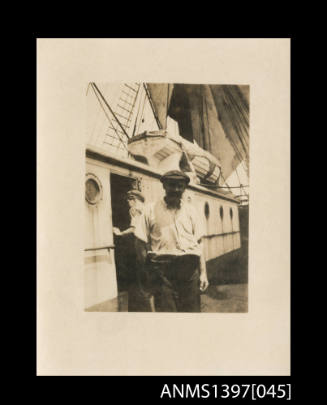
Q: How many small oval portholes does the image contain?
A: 3